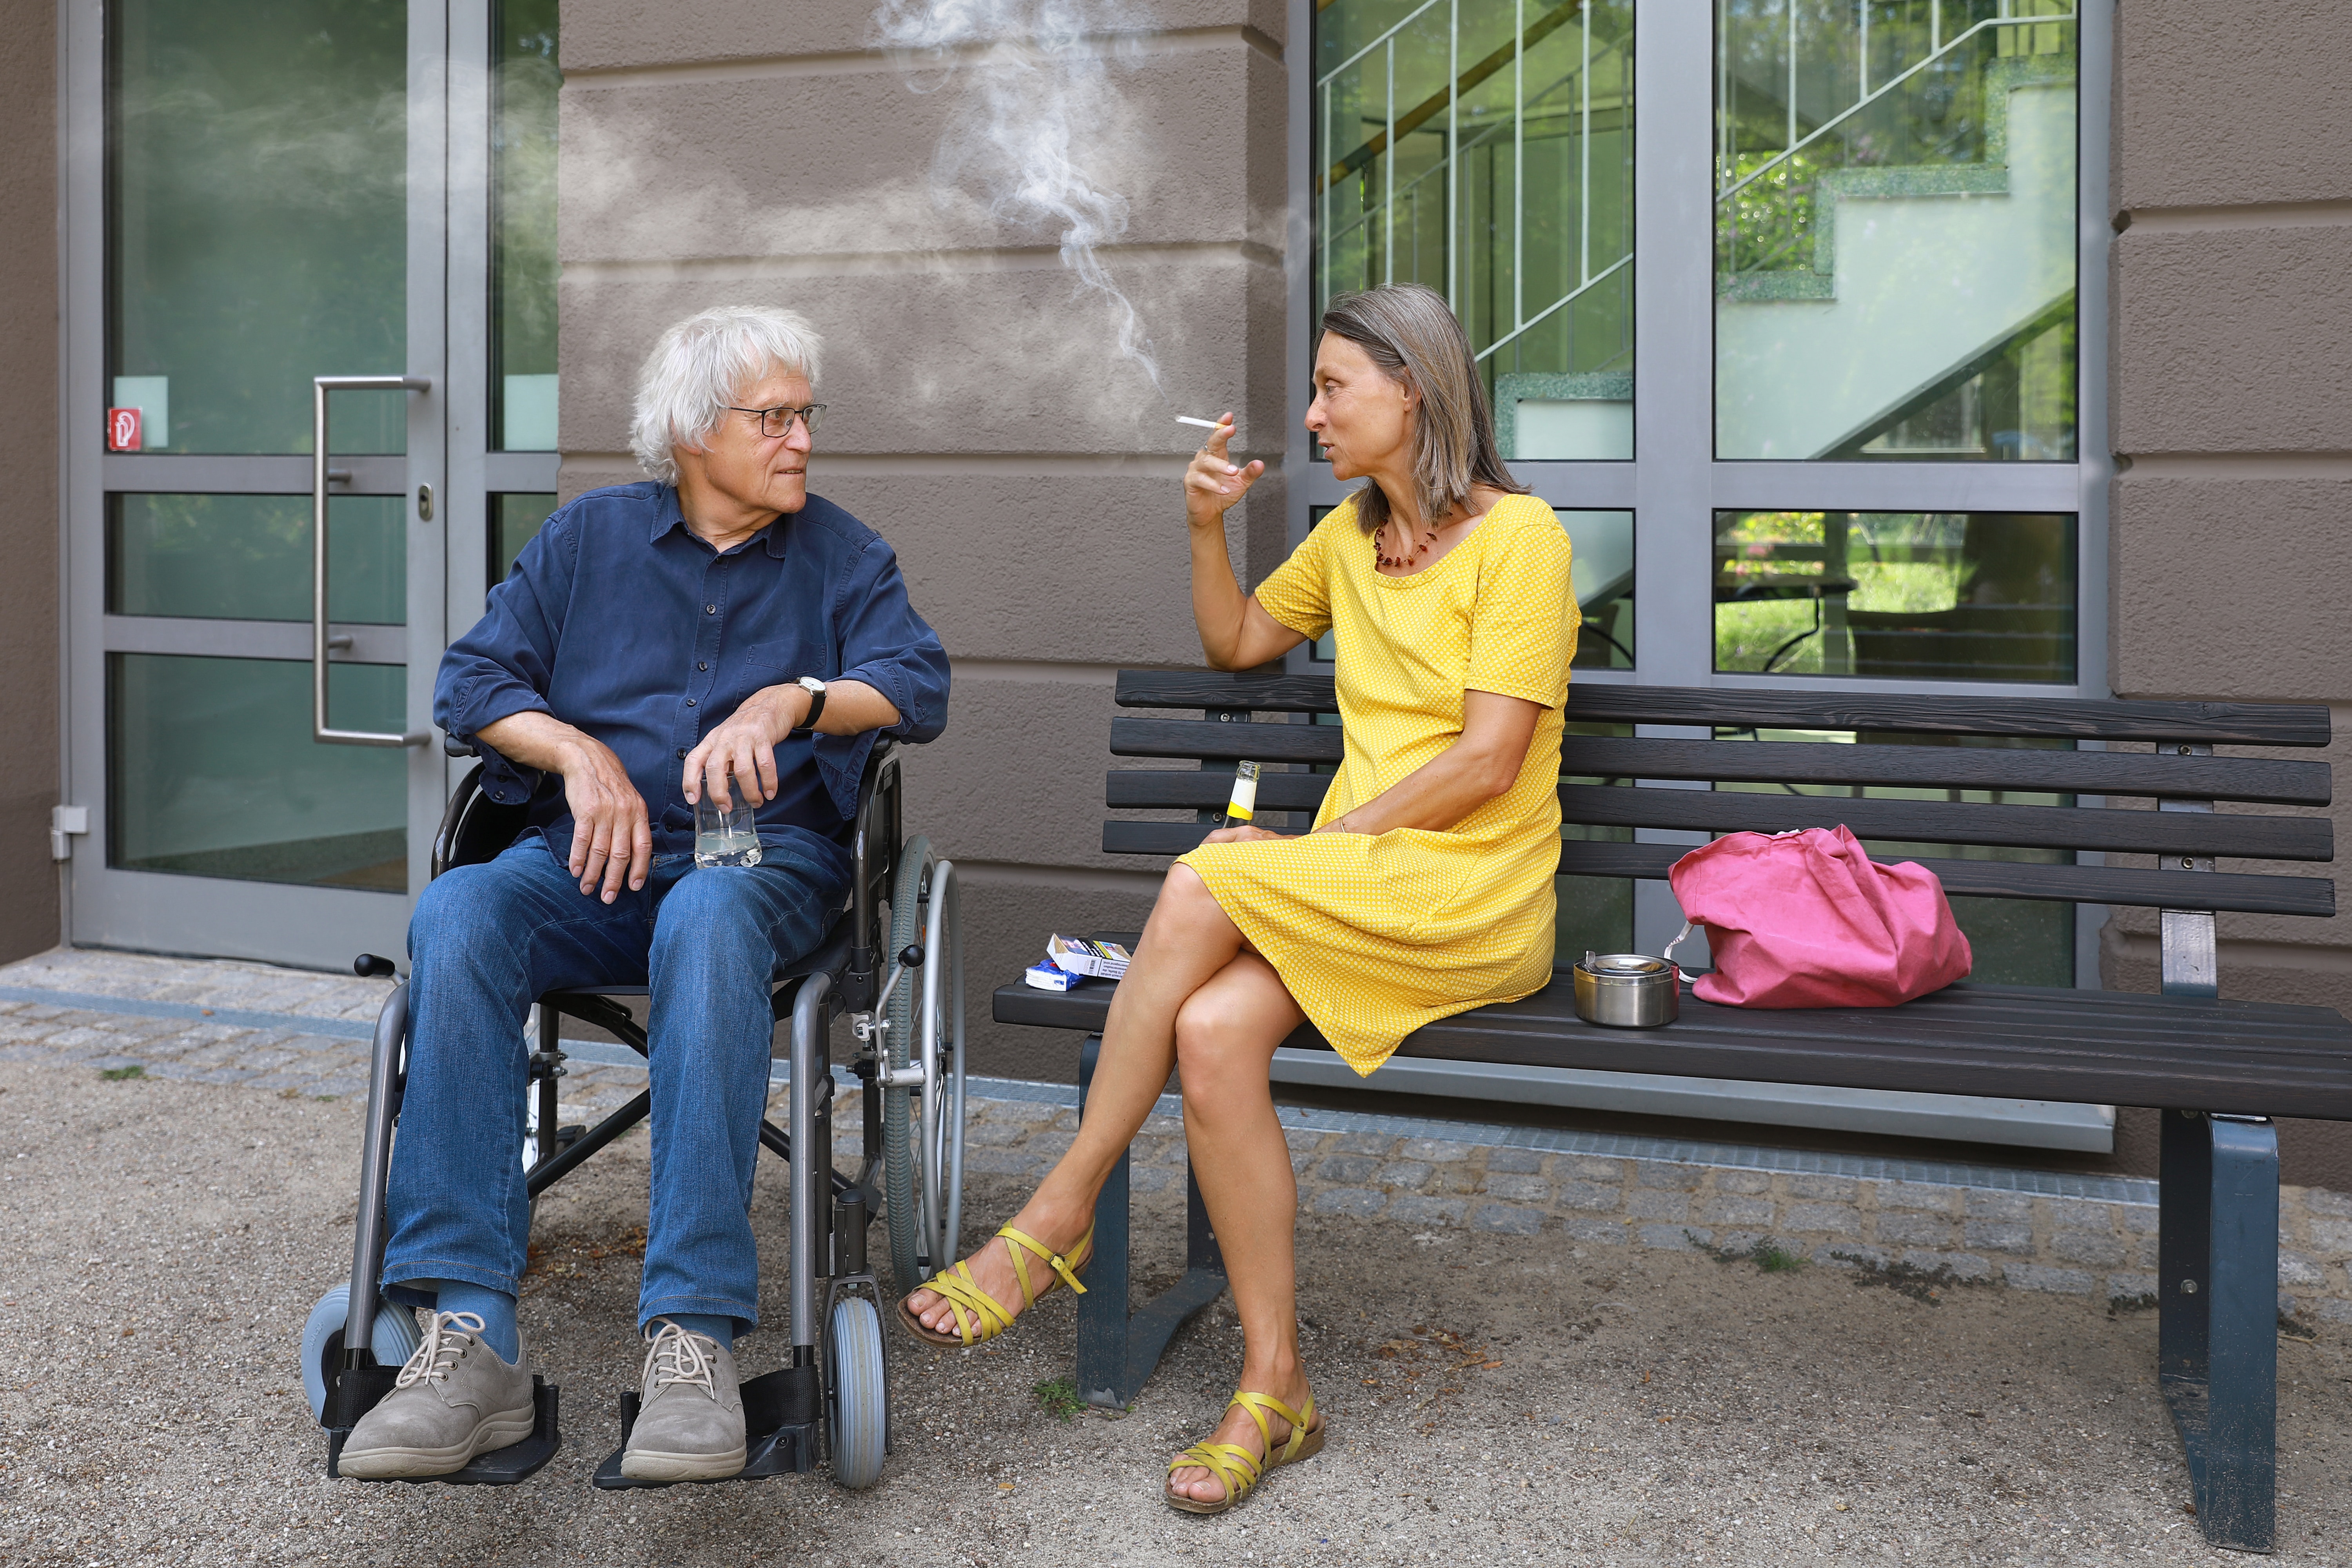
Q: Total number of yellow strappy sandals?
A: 2